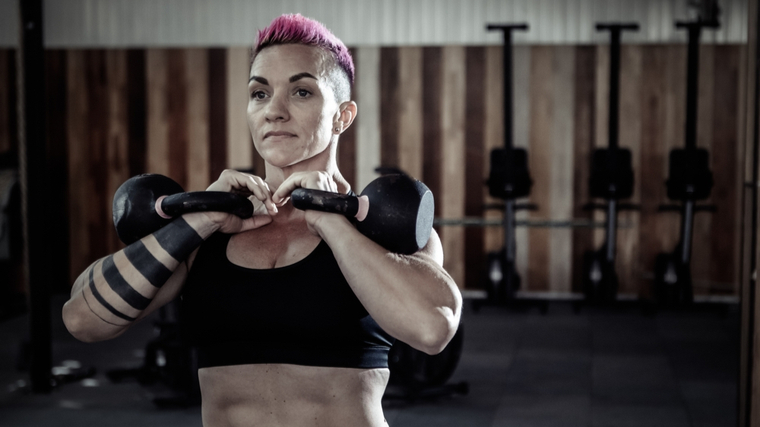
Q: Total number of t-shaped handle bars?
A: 3